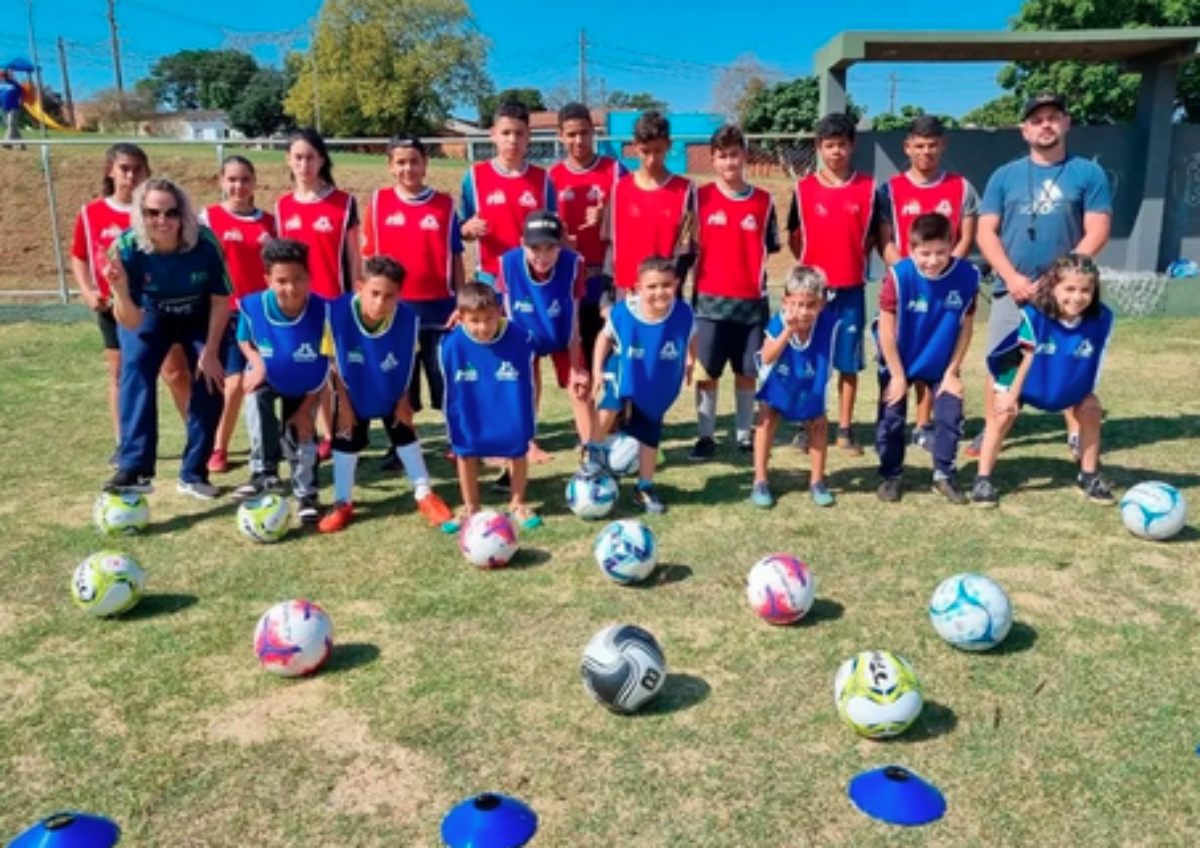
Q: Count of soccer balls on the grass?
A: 13